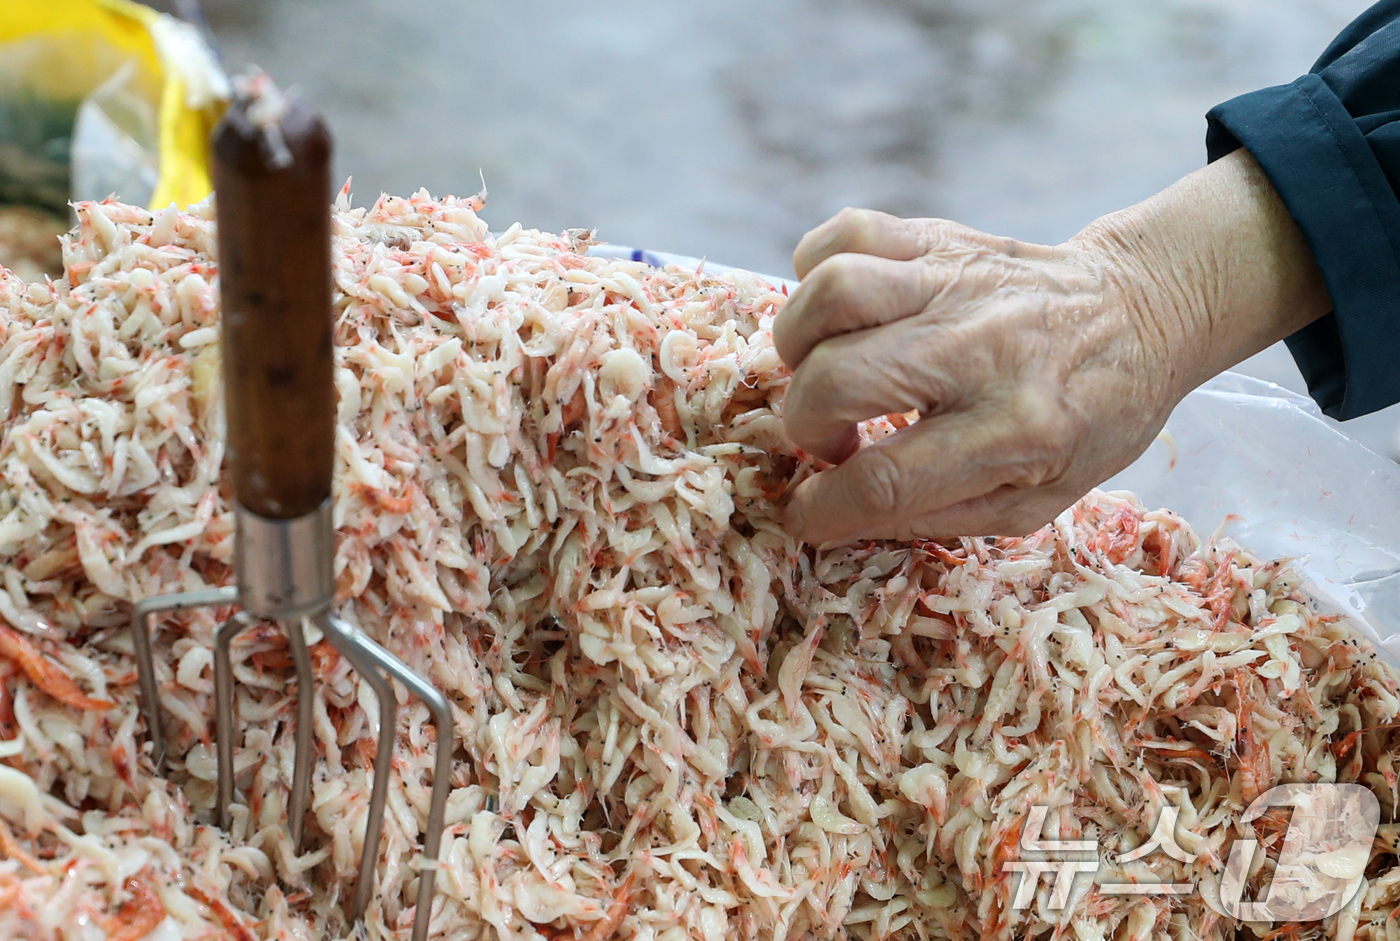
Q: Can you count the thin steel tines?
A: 5